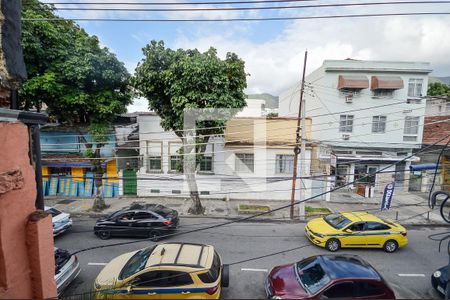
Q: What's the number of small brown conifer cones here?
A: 0